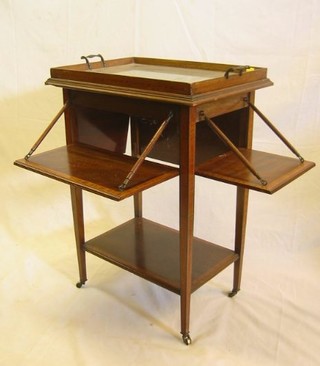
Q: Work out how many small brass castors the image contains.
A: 3